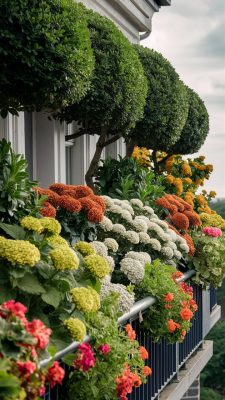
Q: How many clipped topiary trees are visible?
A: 4